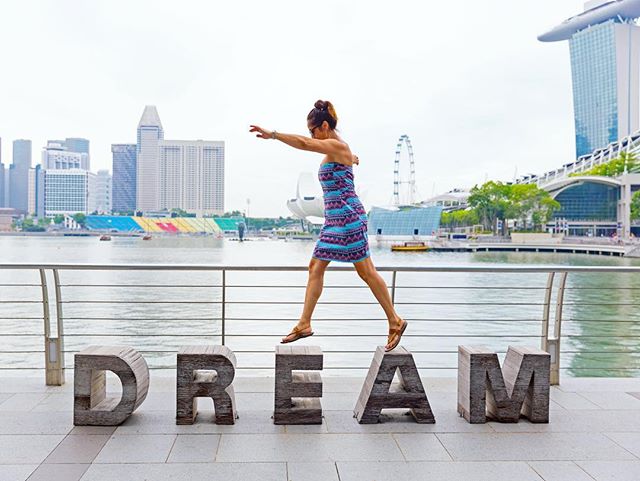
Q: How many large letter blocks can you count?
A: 5